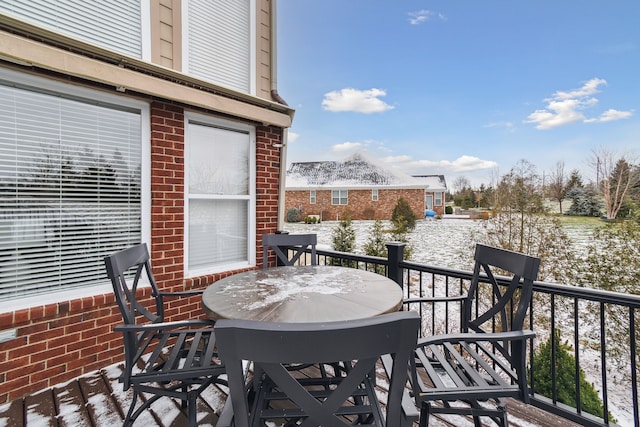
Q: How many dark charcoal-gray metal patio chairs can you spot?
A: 4